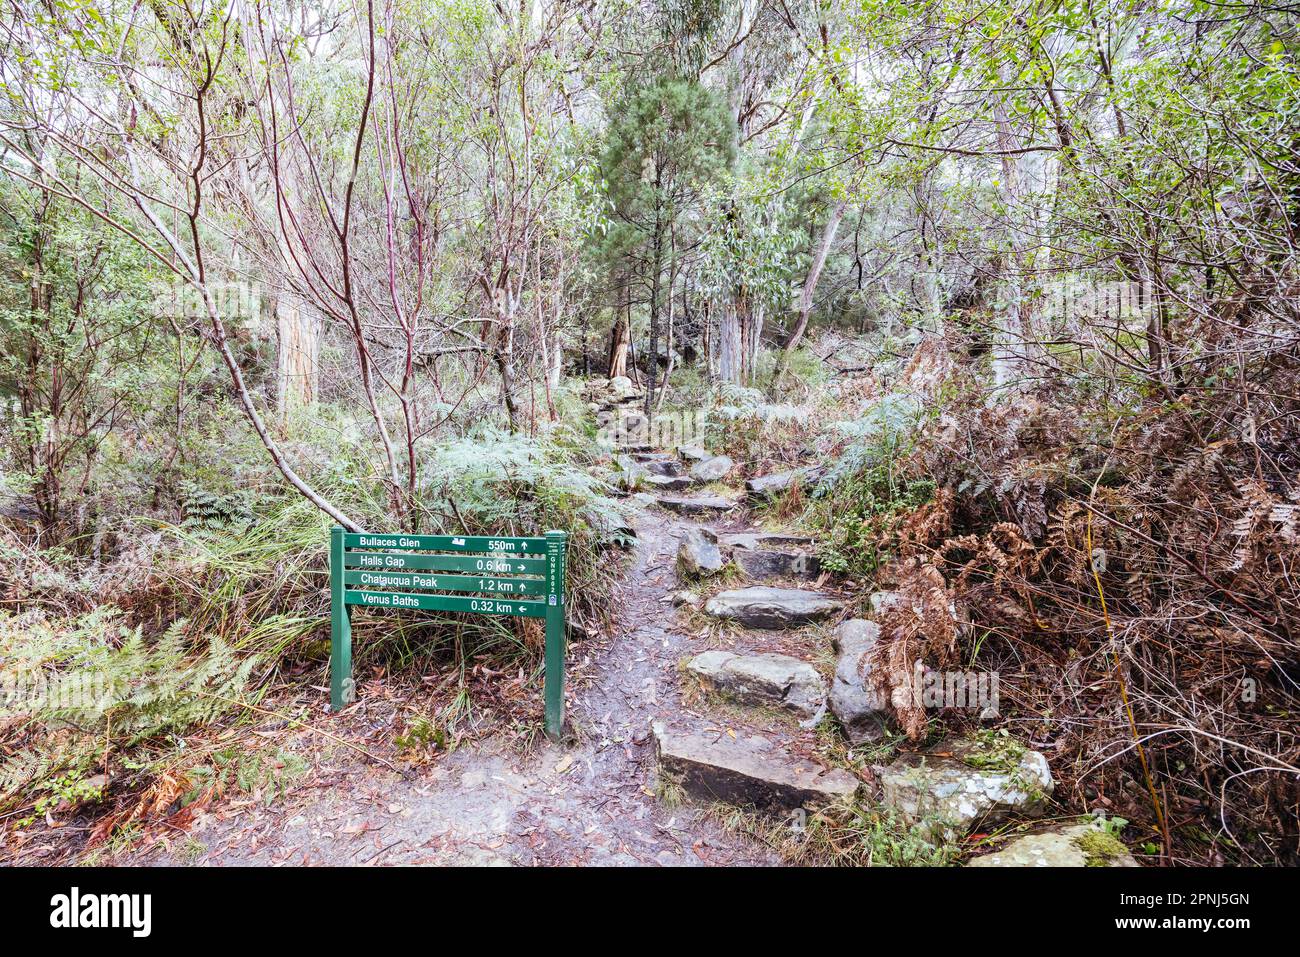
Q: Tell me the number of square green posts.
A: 2